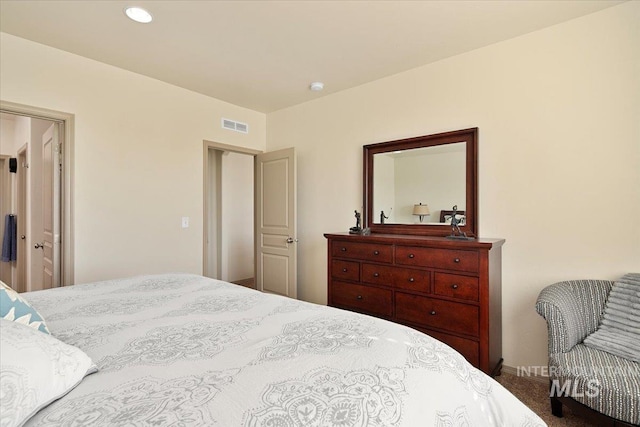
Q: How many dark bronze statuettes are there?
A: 2